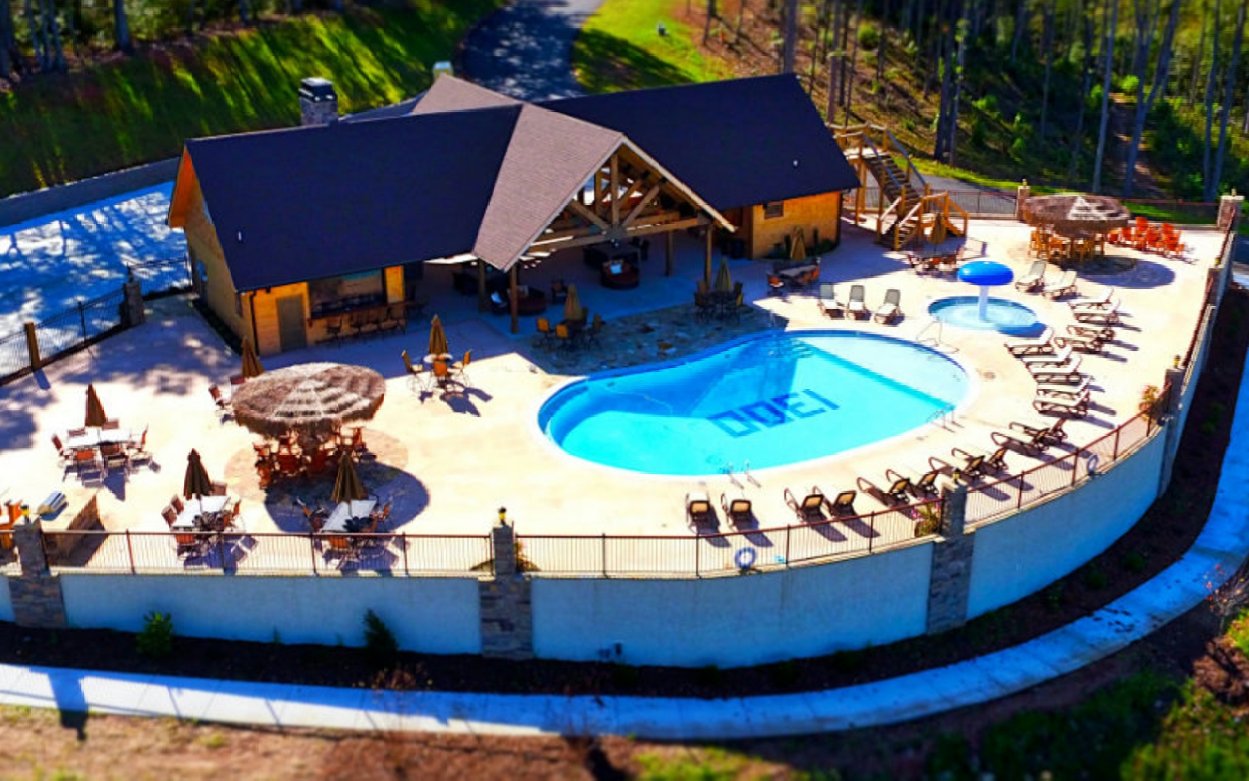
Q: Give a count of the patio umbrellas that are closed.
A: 9